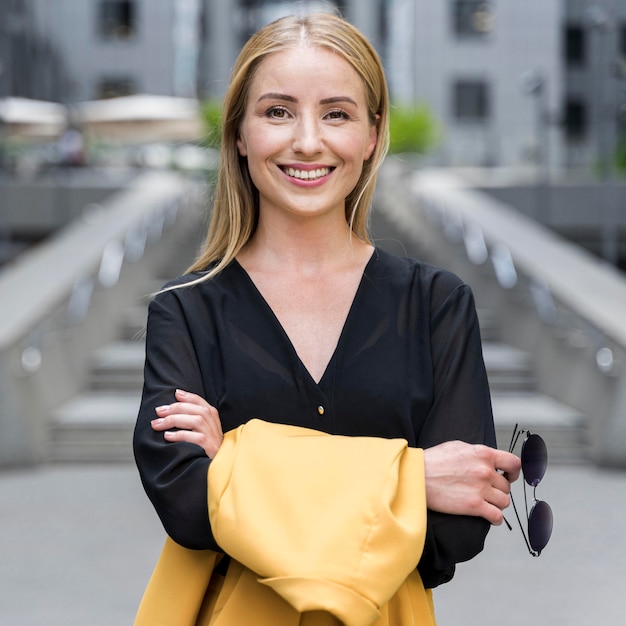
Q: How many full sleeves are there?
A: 2